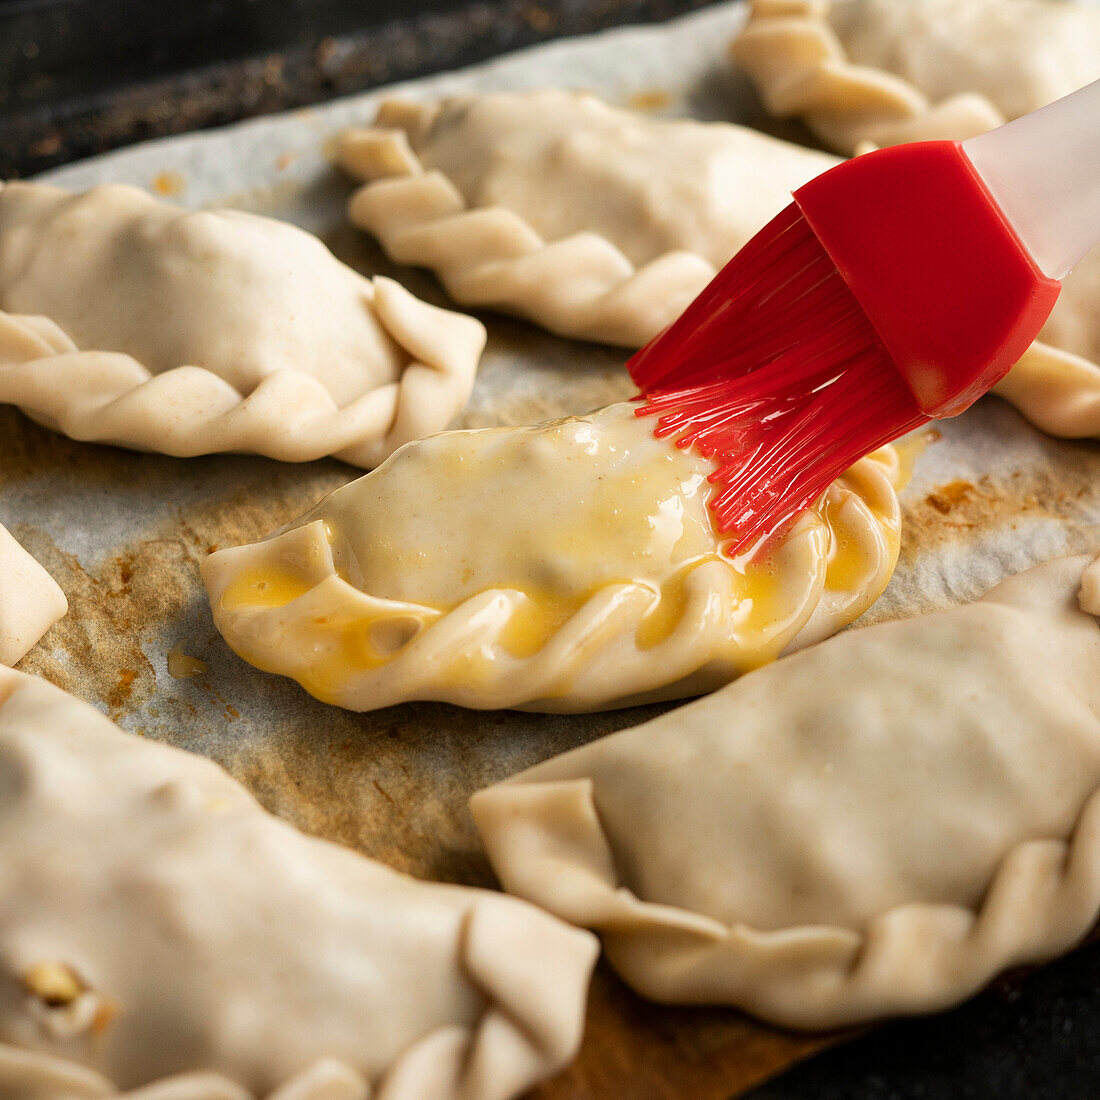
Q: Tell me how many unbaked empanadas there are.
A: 8